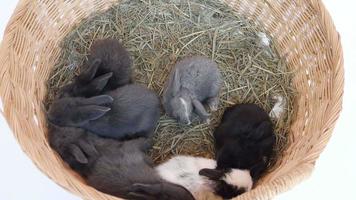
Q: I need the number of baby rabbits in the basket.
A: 7